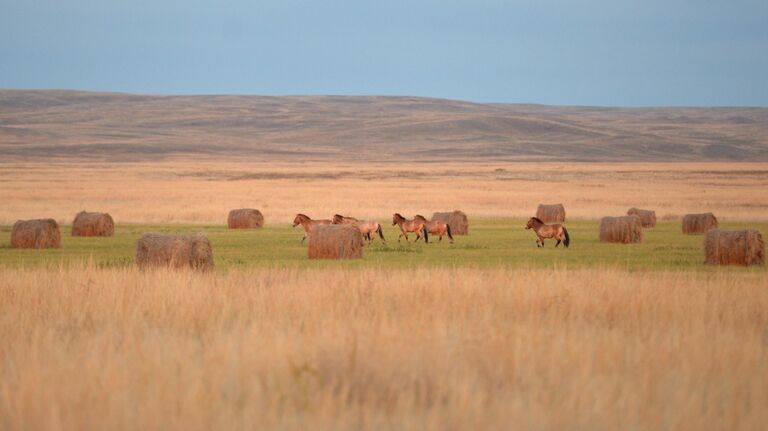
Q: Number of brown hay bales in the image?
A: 11